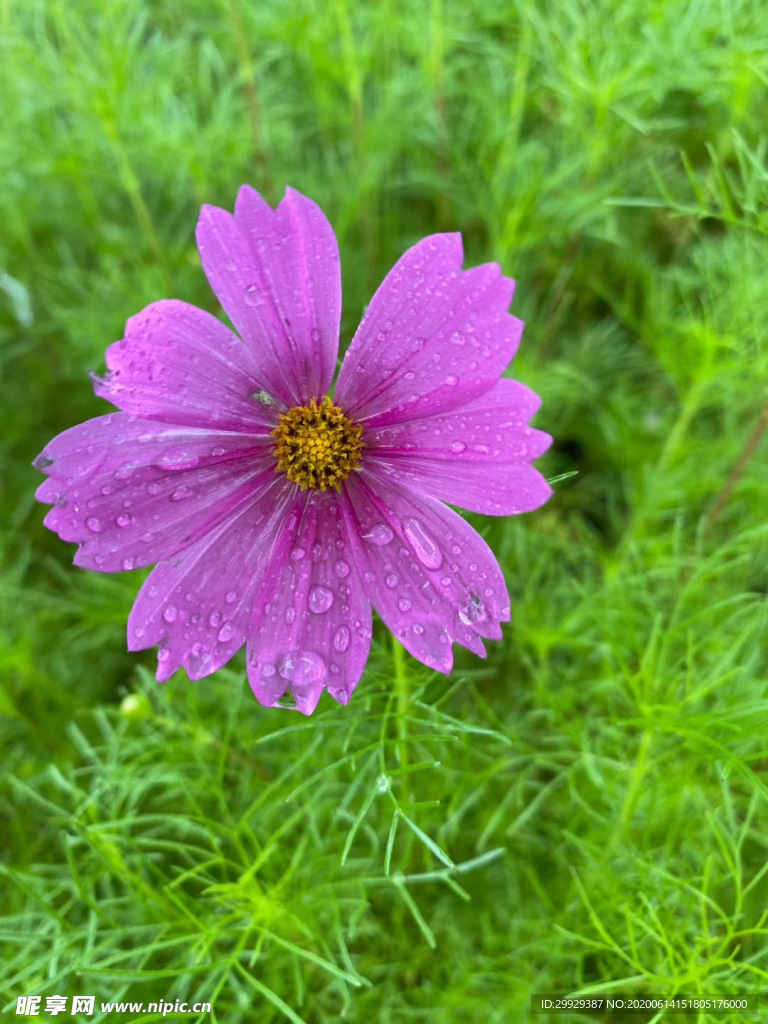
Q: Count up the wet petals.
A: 8